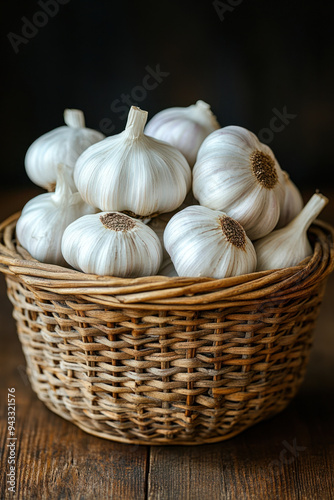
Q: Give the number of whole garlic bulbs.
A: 9